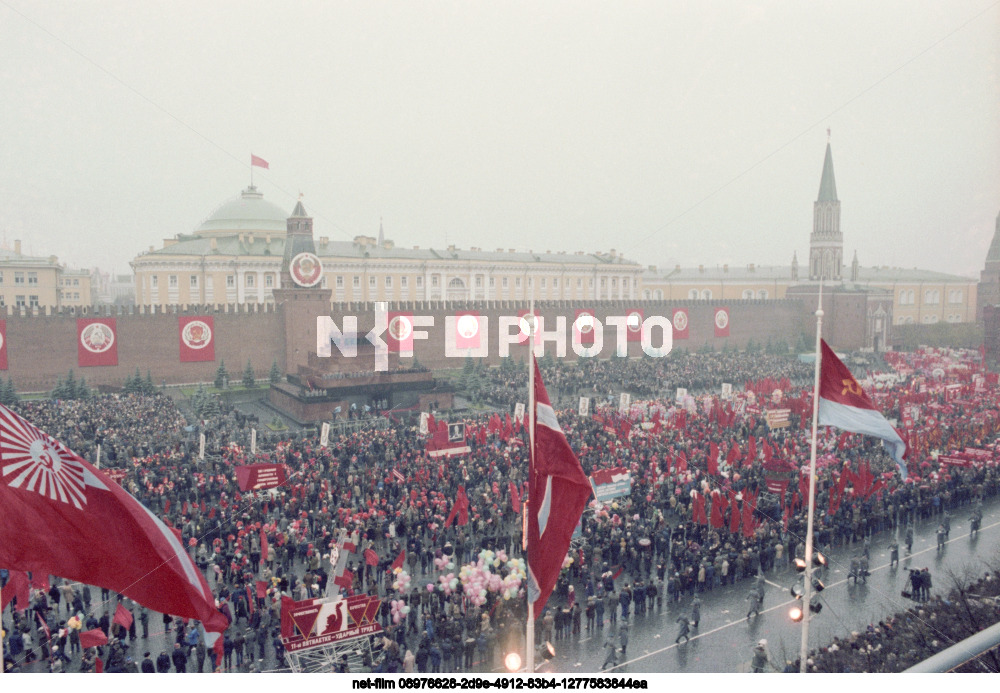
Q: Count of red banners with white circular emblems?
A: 10